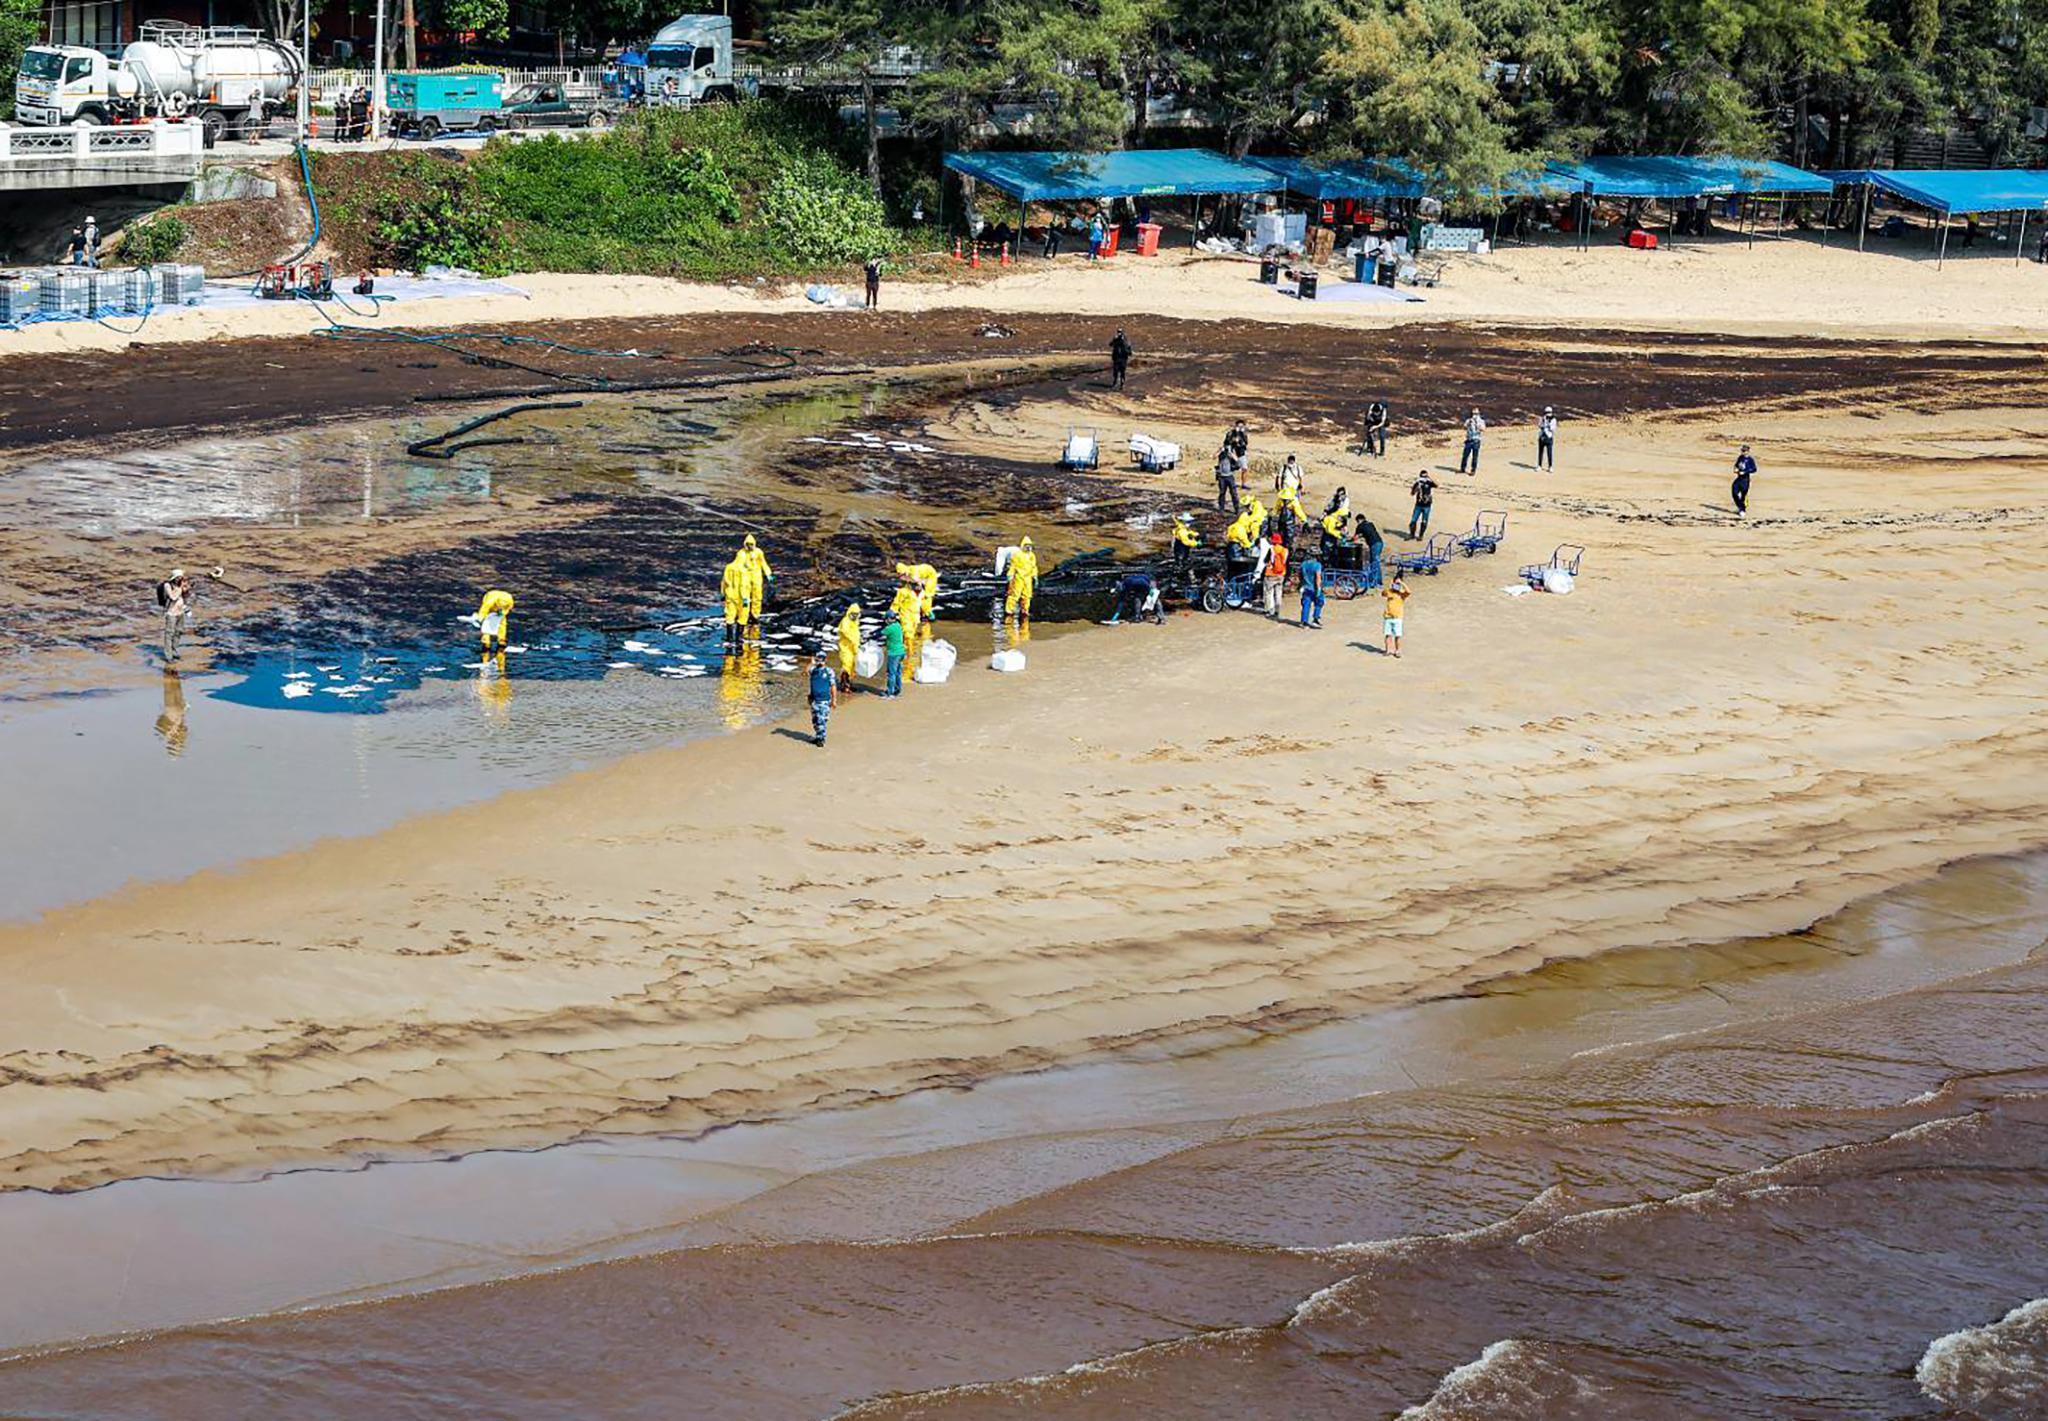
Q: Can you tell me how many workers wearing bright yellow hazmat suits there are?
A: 12